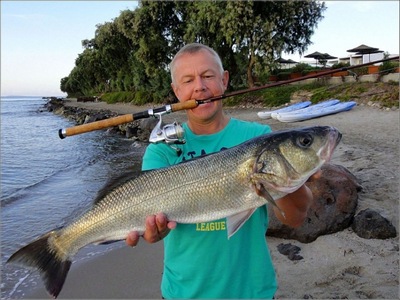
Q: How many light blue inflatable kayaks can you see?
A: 3